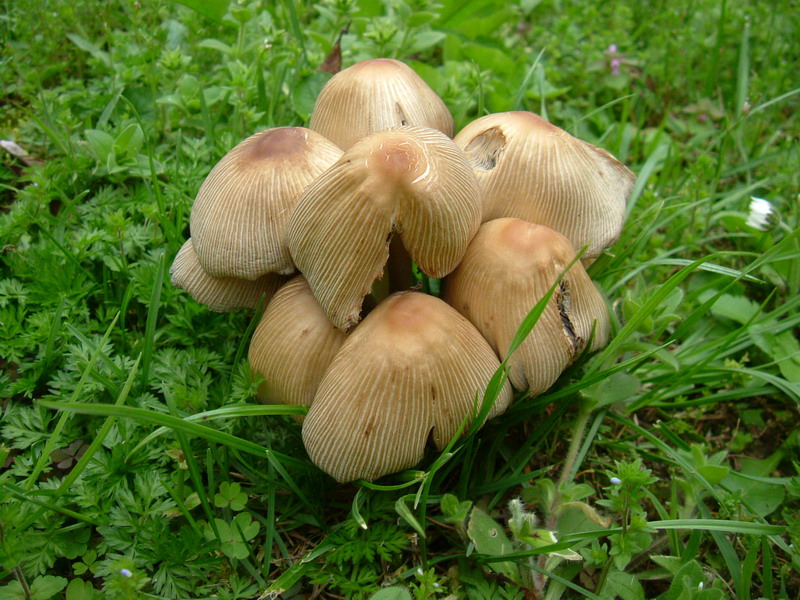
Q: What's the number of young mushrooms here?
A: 8